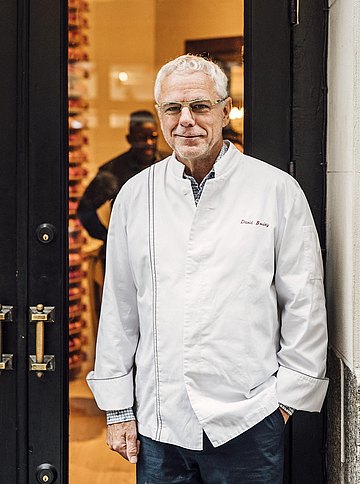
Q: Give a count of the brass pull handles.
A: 2